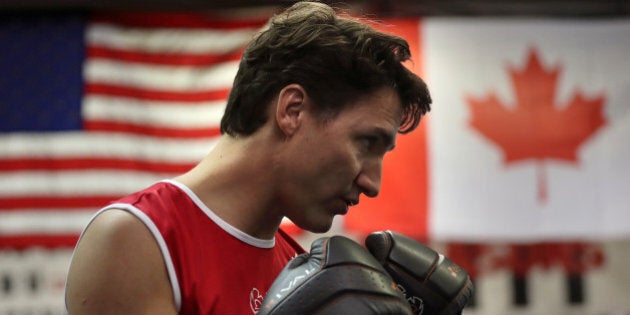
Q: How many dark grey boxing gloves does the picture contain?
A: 2